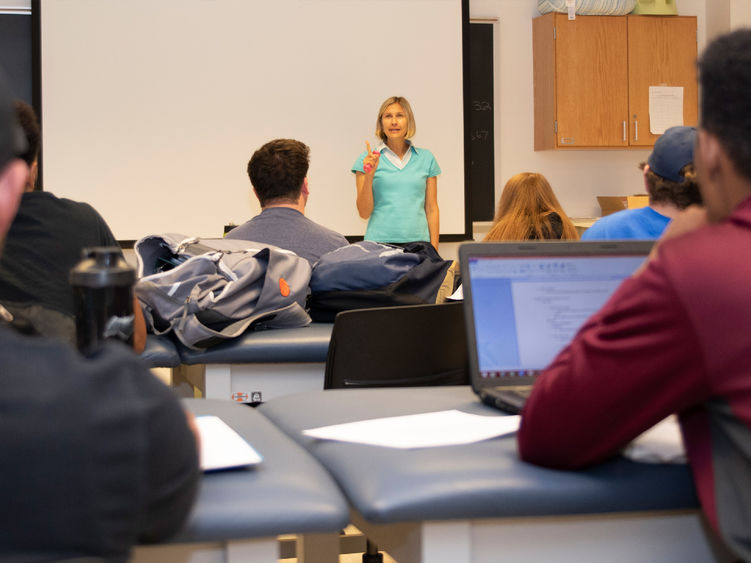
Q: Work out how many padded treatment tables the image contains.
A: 4